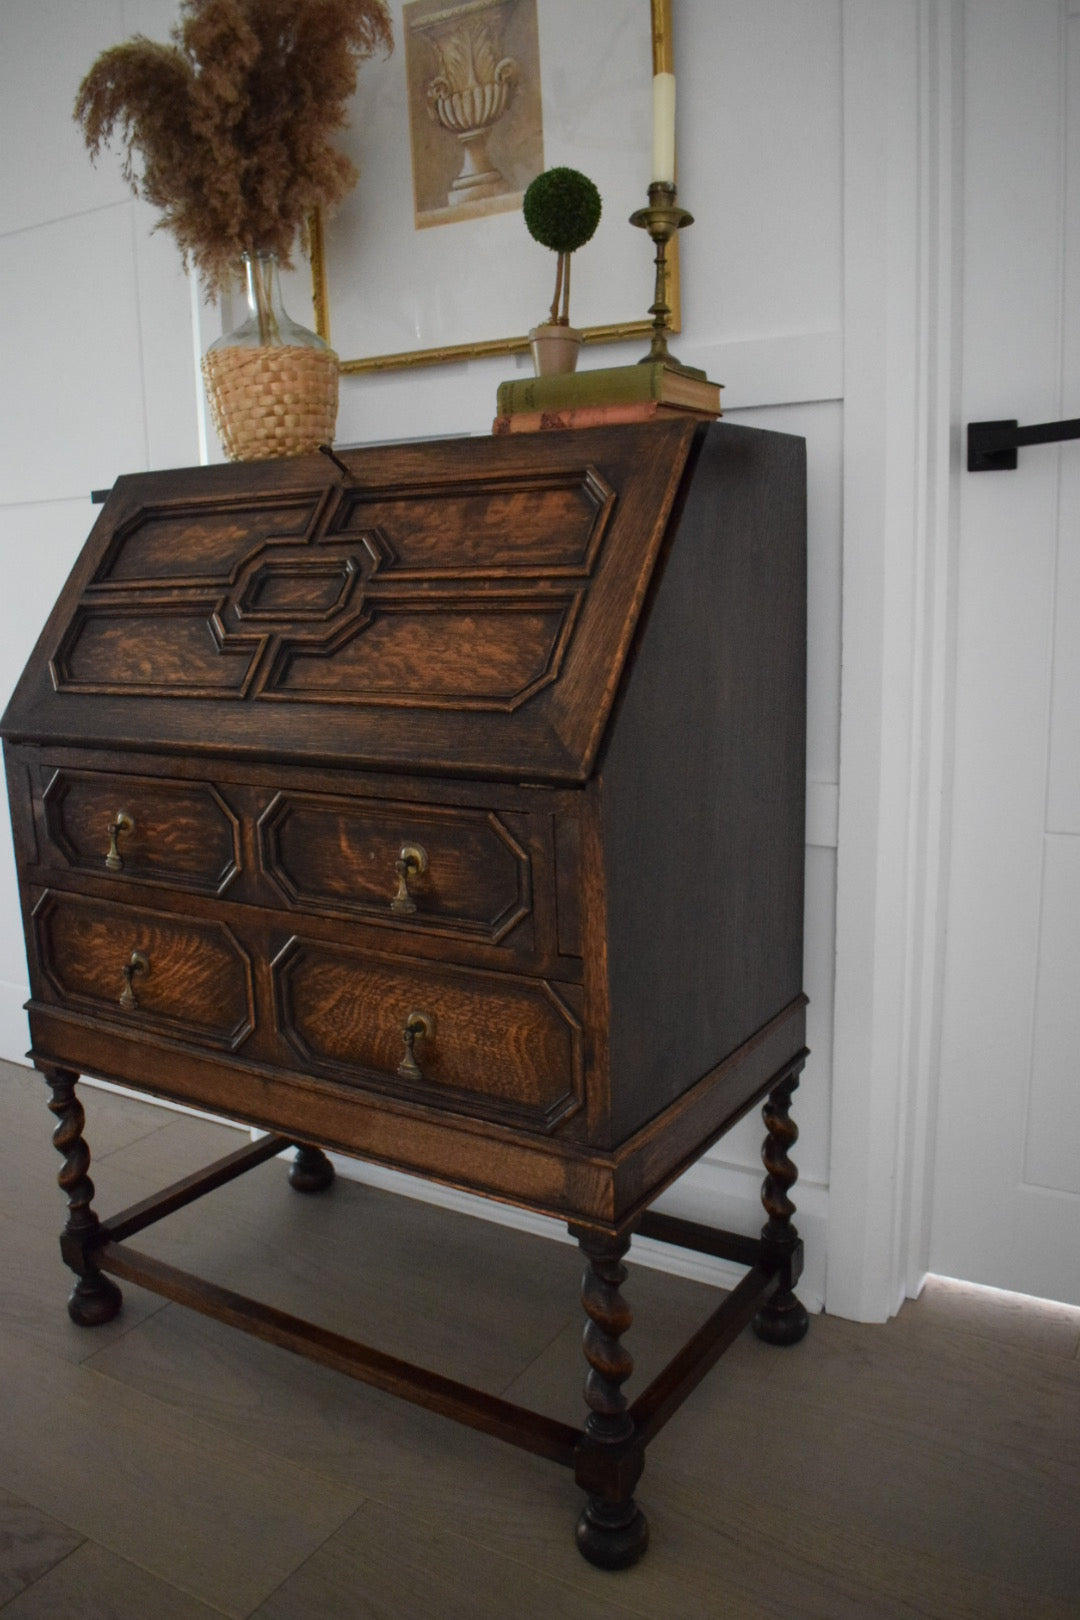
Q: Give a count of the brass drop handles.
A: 4